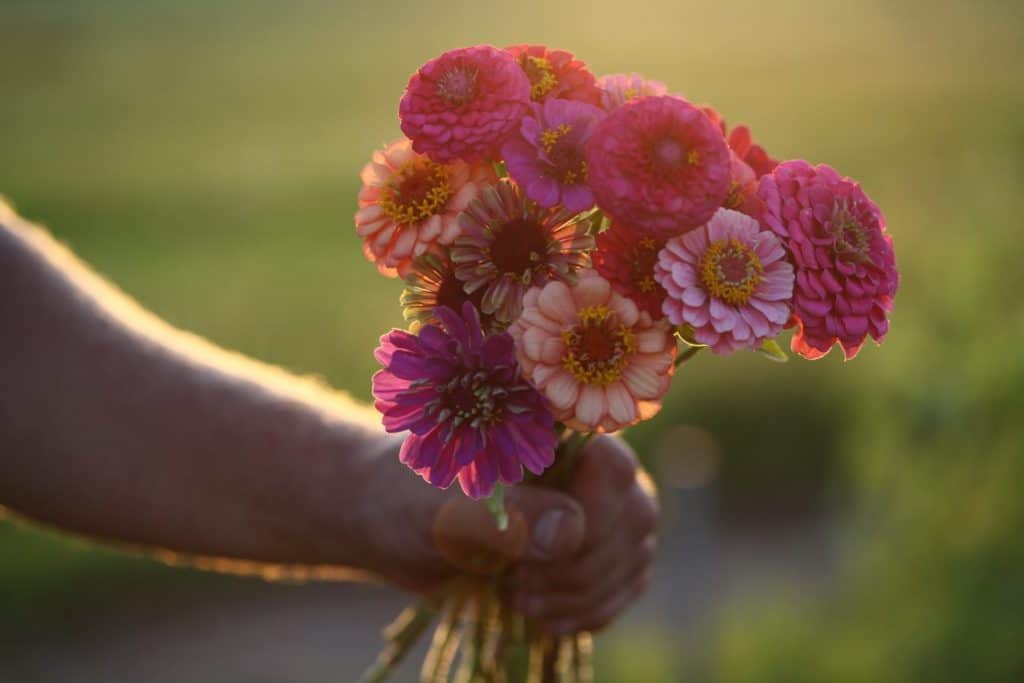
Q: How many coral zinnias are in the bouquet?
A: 2